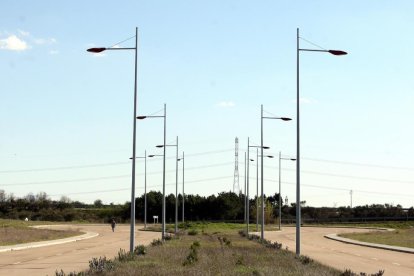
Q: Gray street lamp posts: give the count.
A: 12